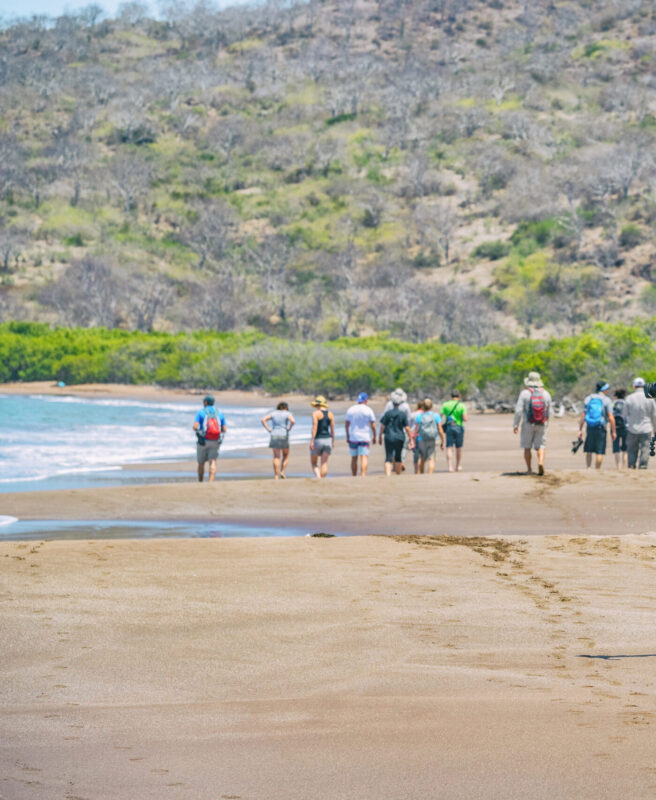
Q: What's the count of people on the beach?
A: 13